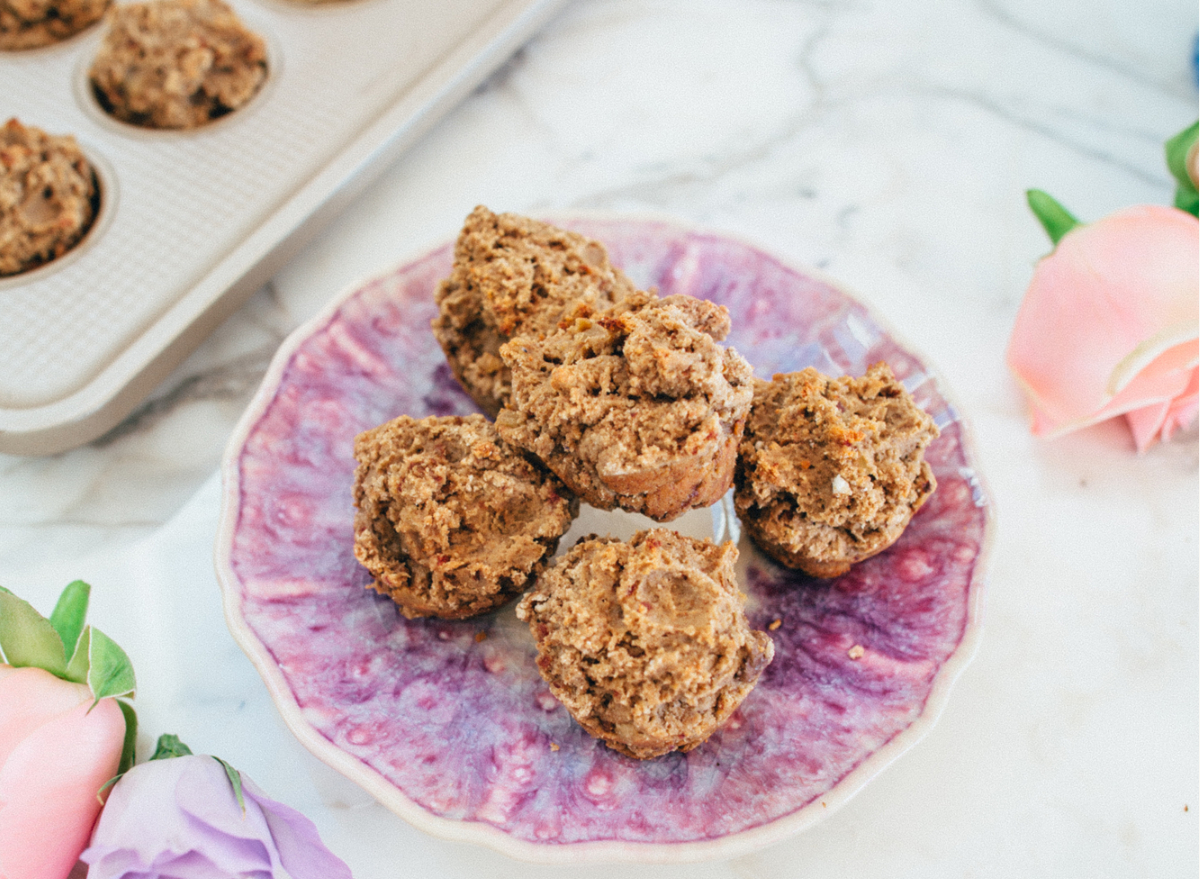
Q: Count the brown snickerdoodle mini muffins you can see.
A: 8